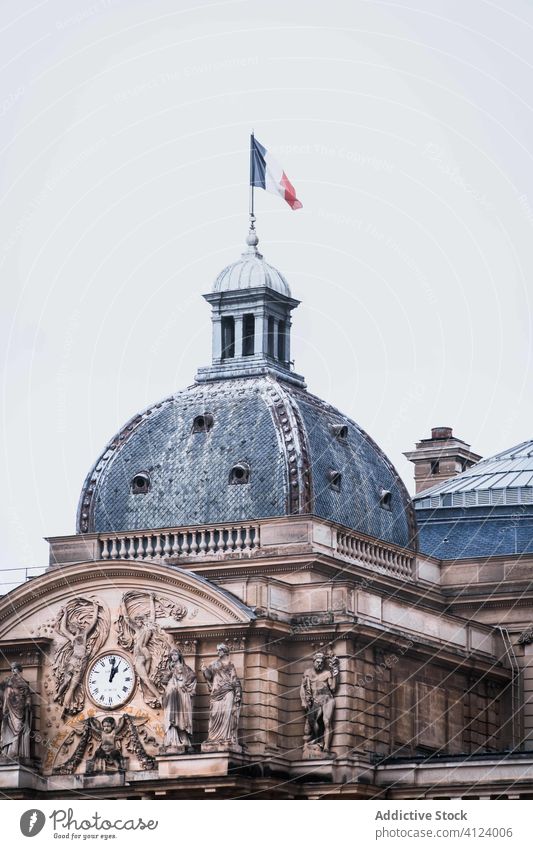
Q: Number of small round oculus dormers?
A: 6